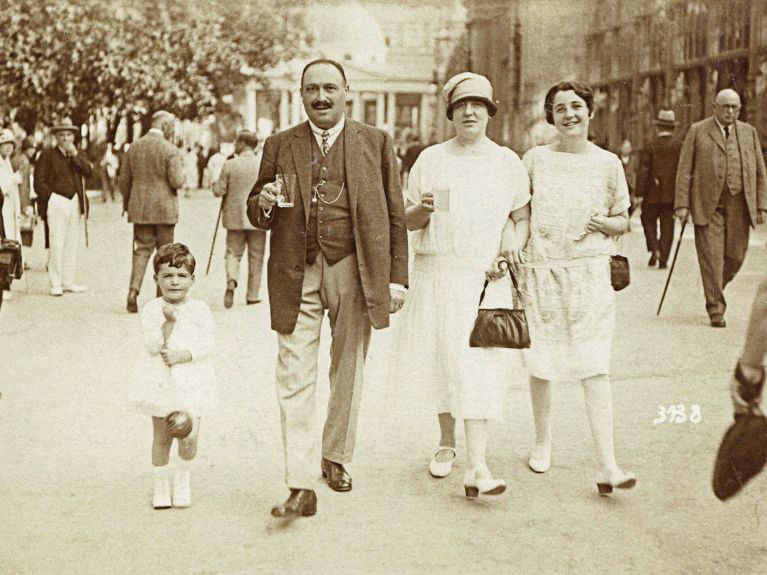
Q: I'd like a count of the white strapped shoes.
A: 4